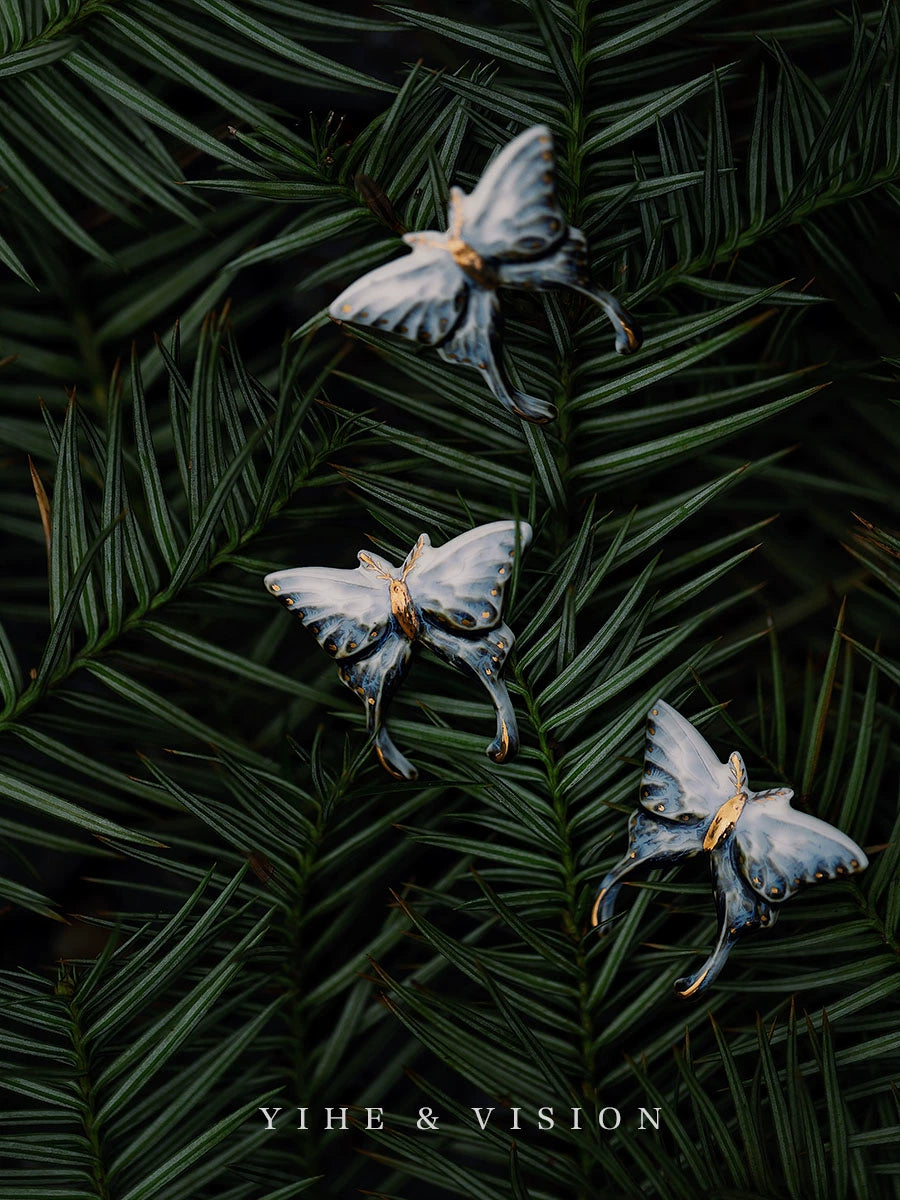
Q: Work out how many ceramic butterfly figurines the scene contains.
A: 3